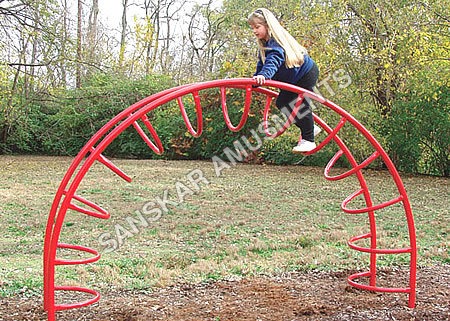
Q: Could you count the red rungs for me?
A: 13